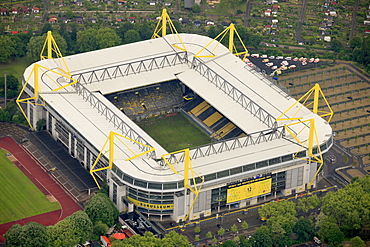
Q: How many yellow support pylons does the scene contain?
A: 8